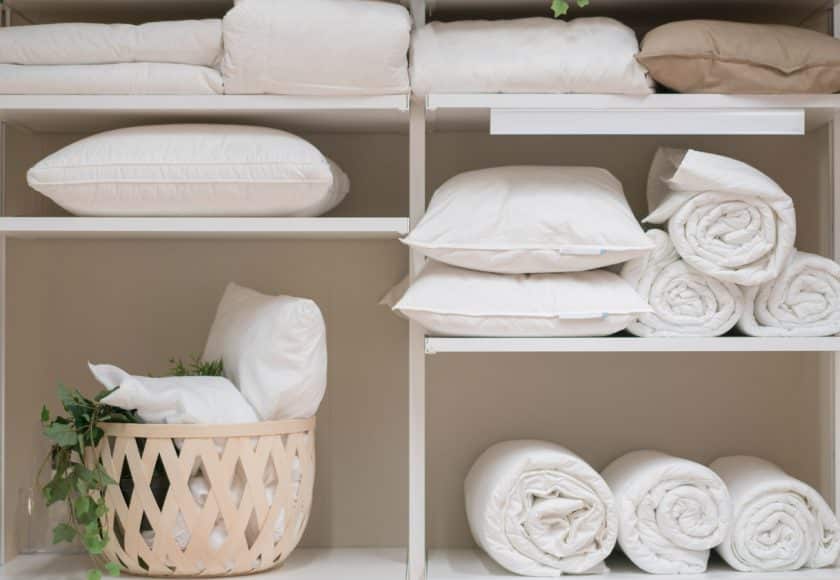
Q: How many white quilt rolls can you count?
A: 6